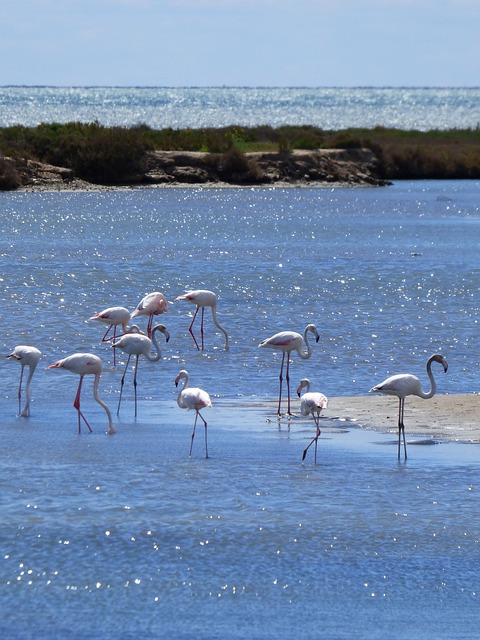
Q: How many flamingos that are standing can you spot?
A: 10